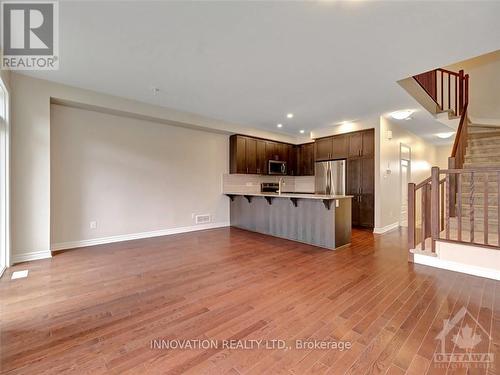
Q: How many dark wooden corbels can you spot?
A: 5